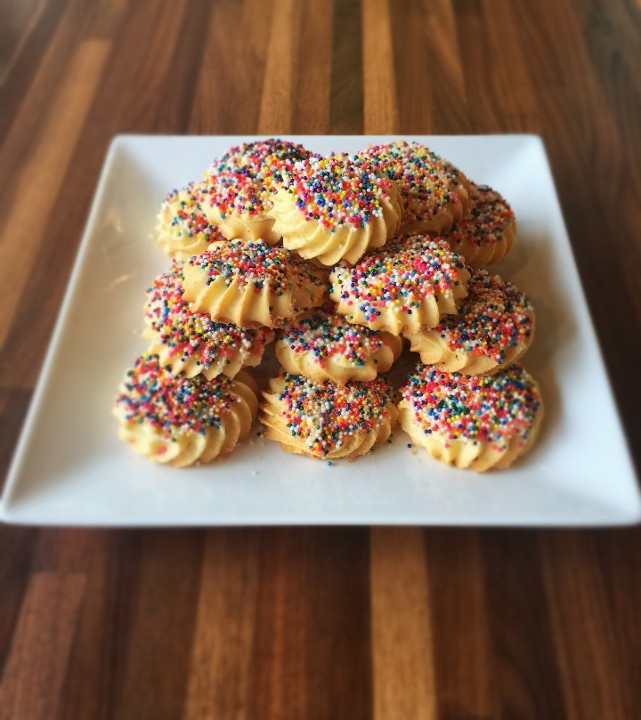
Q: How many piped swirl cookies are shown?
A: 13